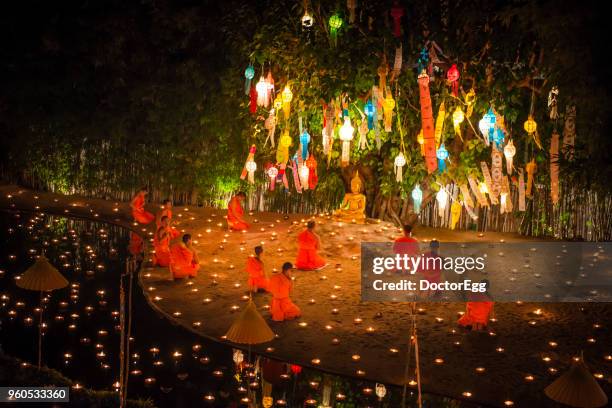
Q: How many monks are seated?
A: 11